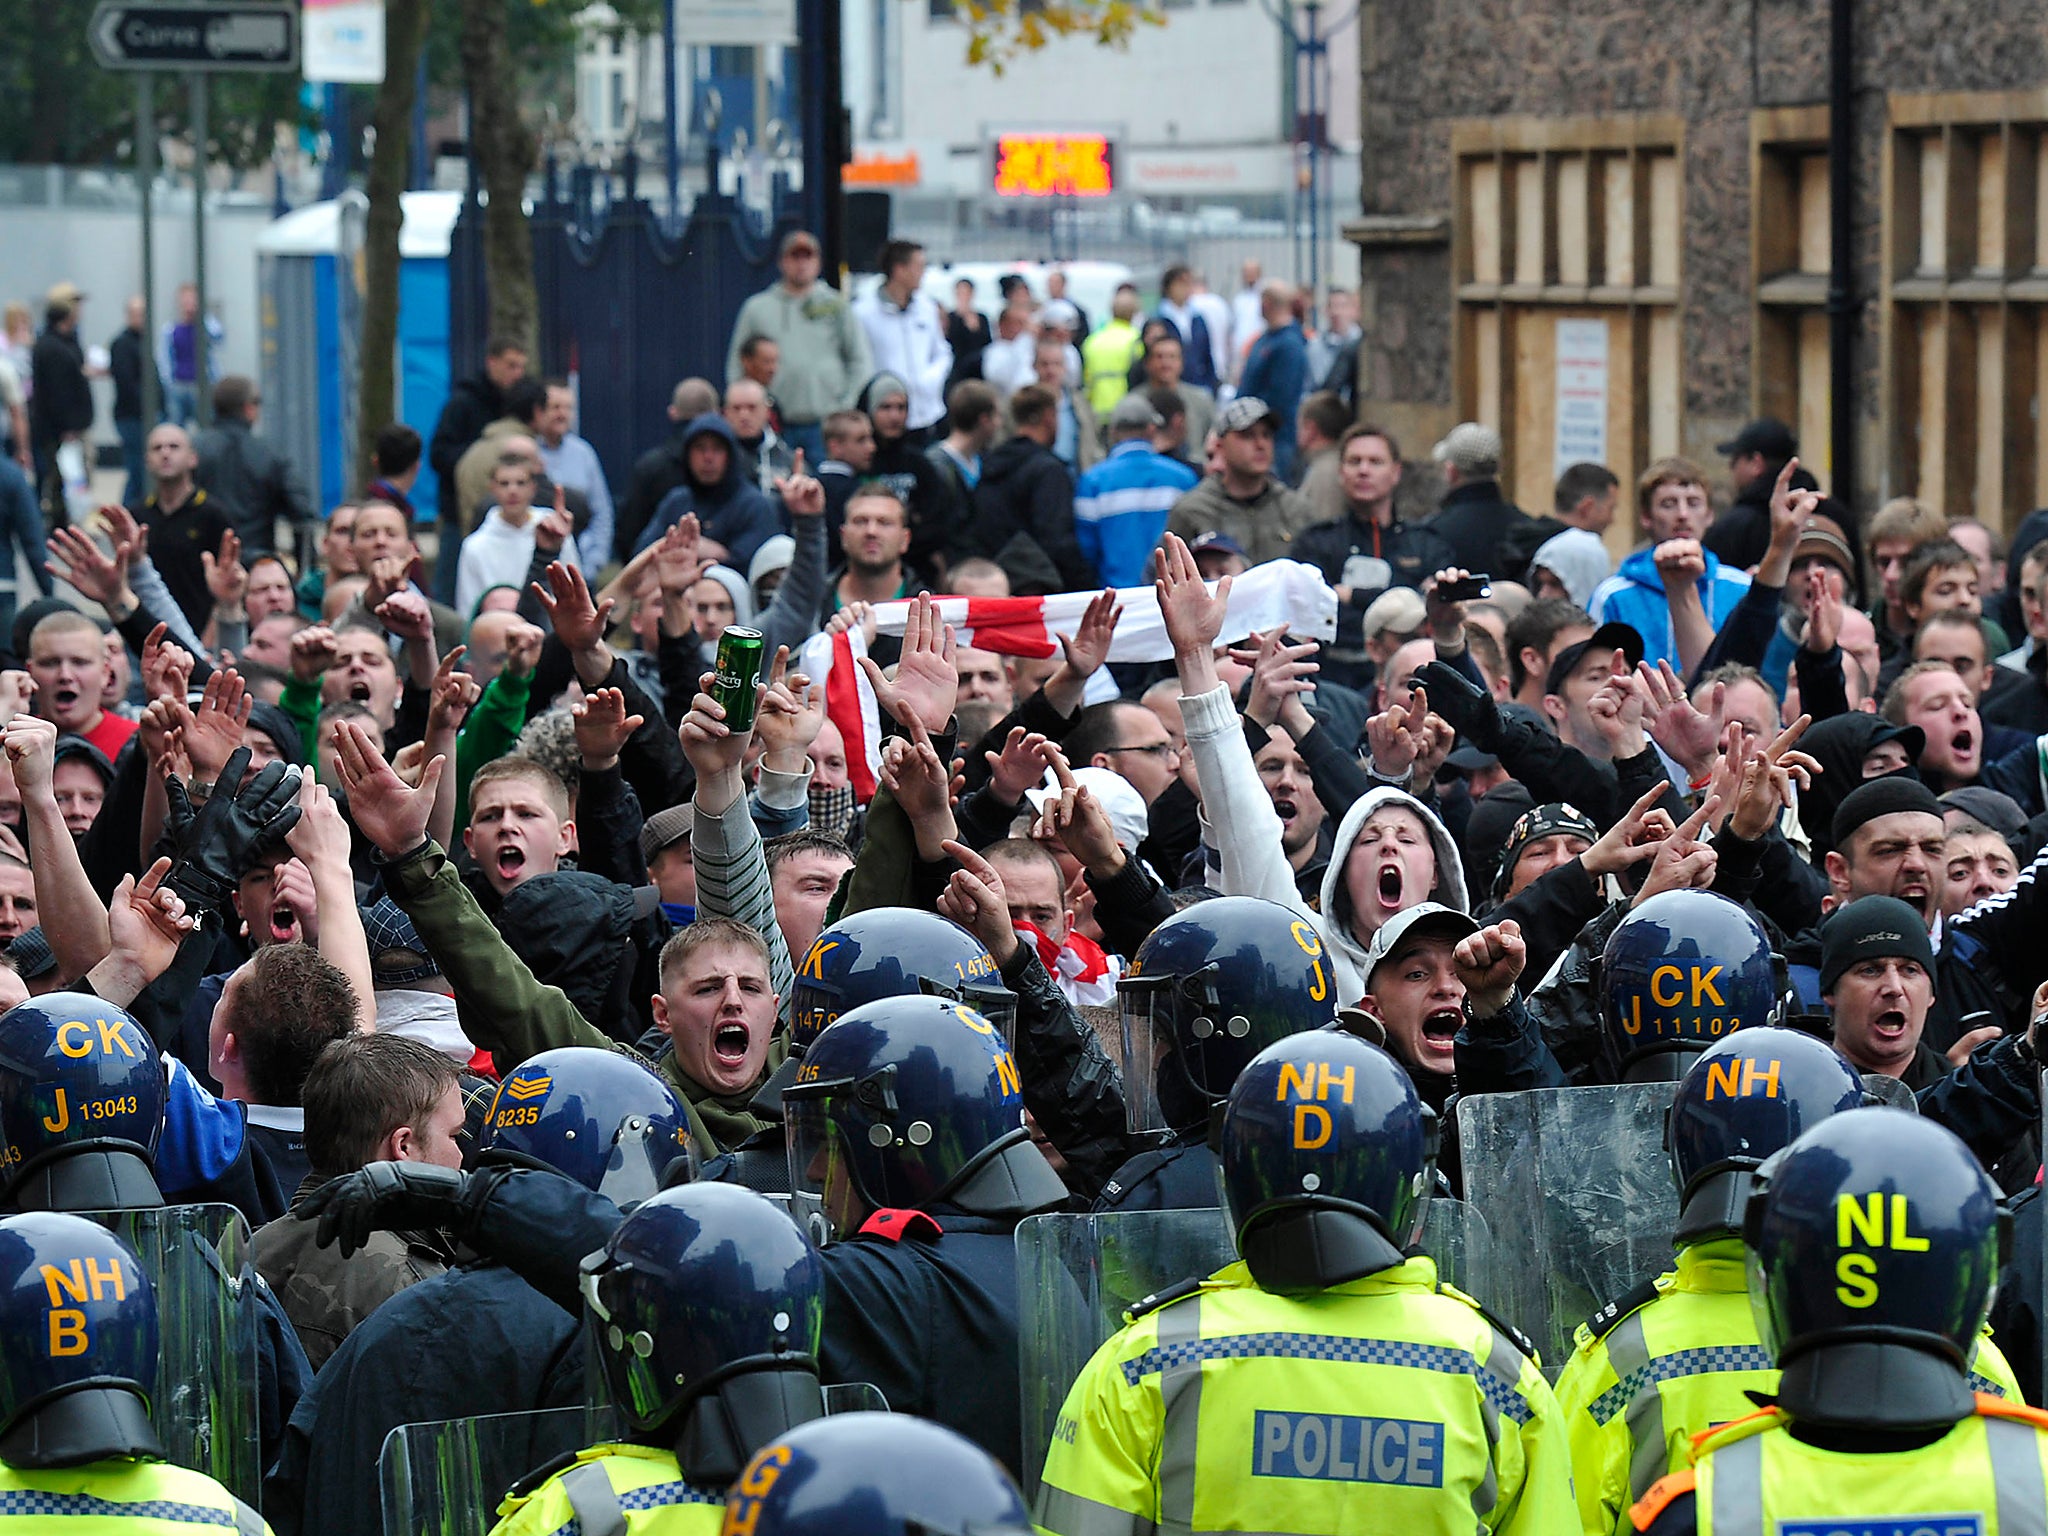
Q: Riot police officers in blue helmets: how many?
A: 12